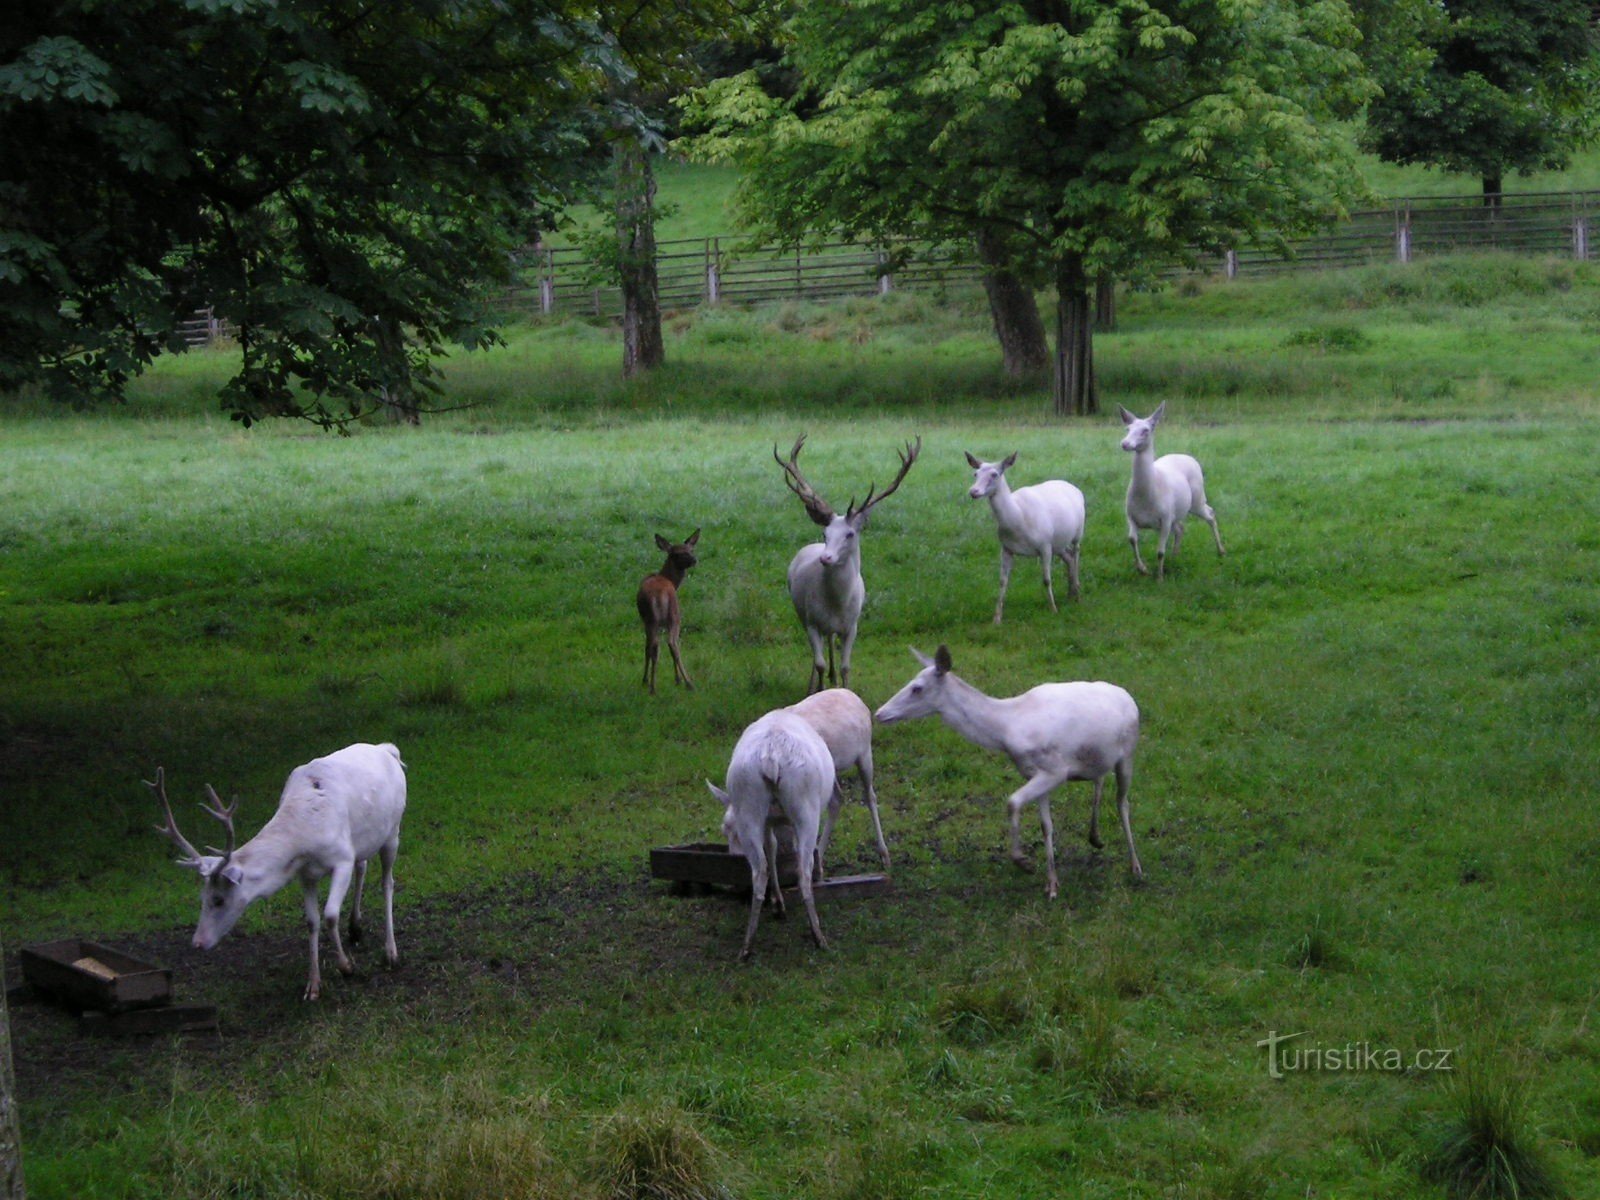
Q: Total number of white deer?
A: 7